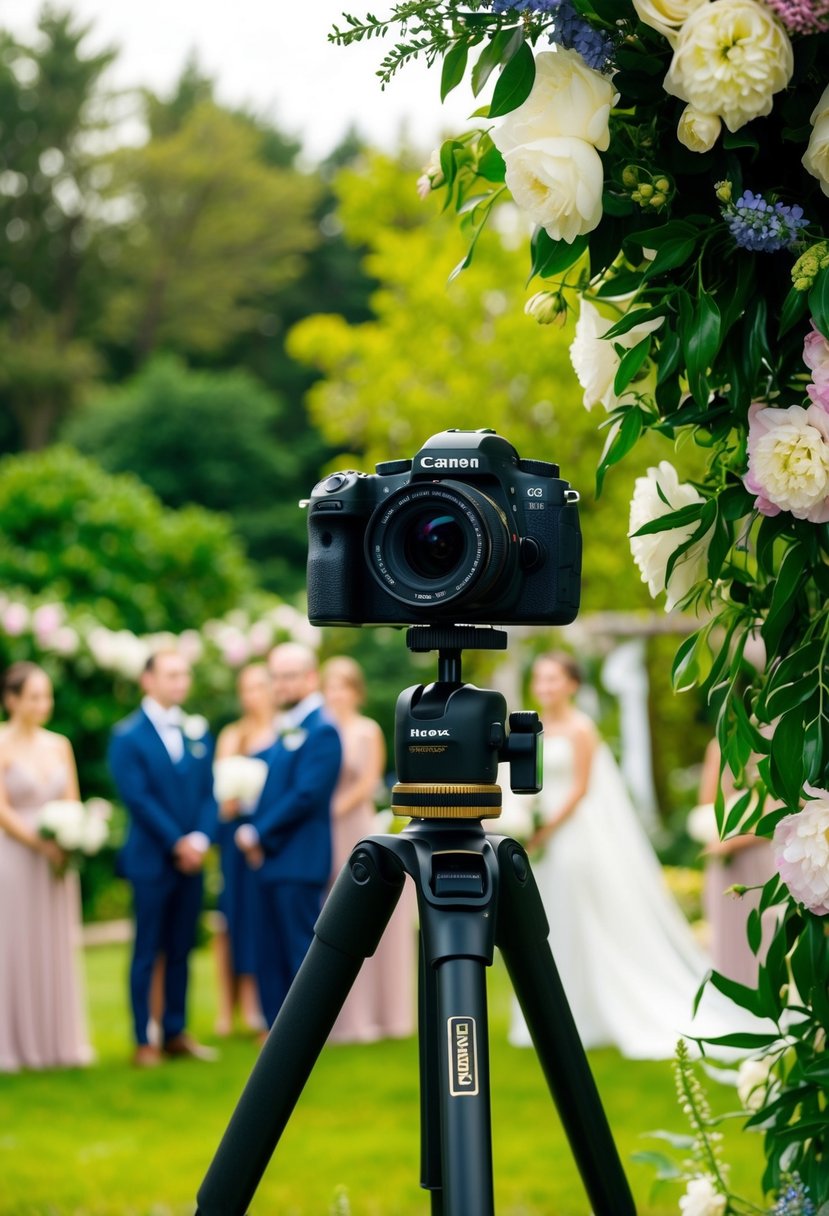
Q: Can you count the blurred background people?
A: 7